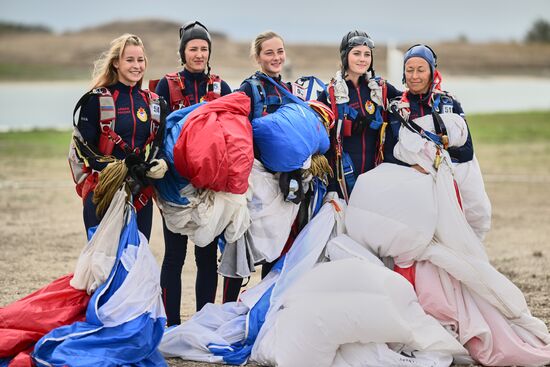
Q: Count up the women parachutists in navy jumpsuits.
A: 5